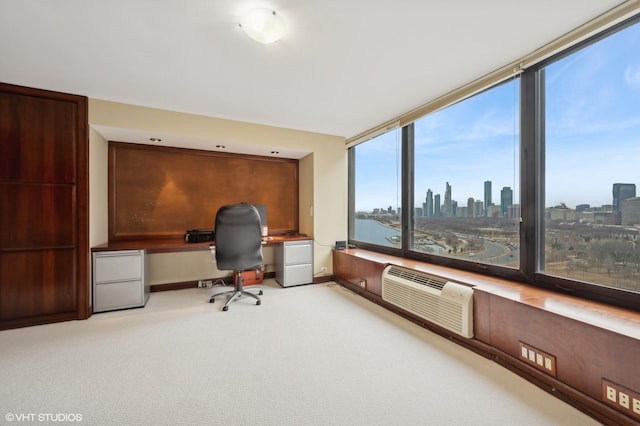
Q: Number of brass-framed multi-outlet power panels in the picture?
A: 2